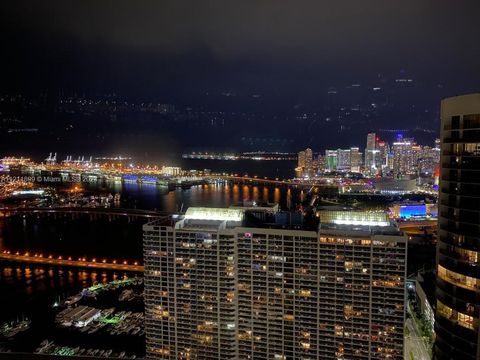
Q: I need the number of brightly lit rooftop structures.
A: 2